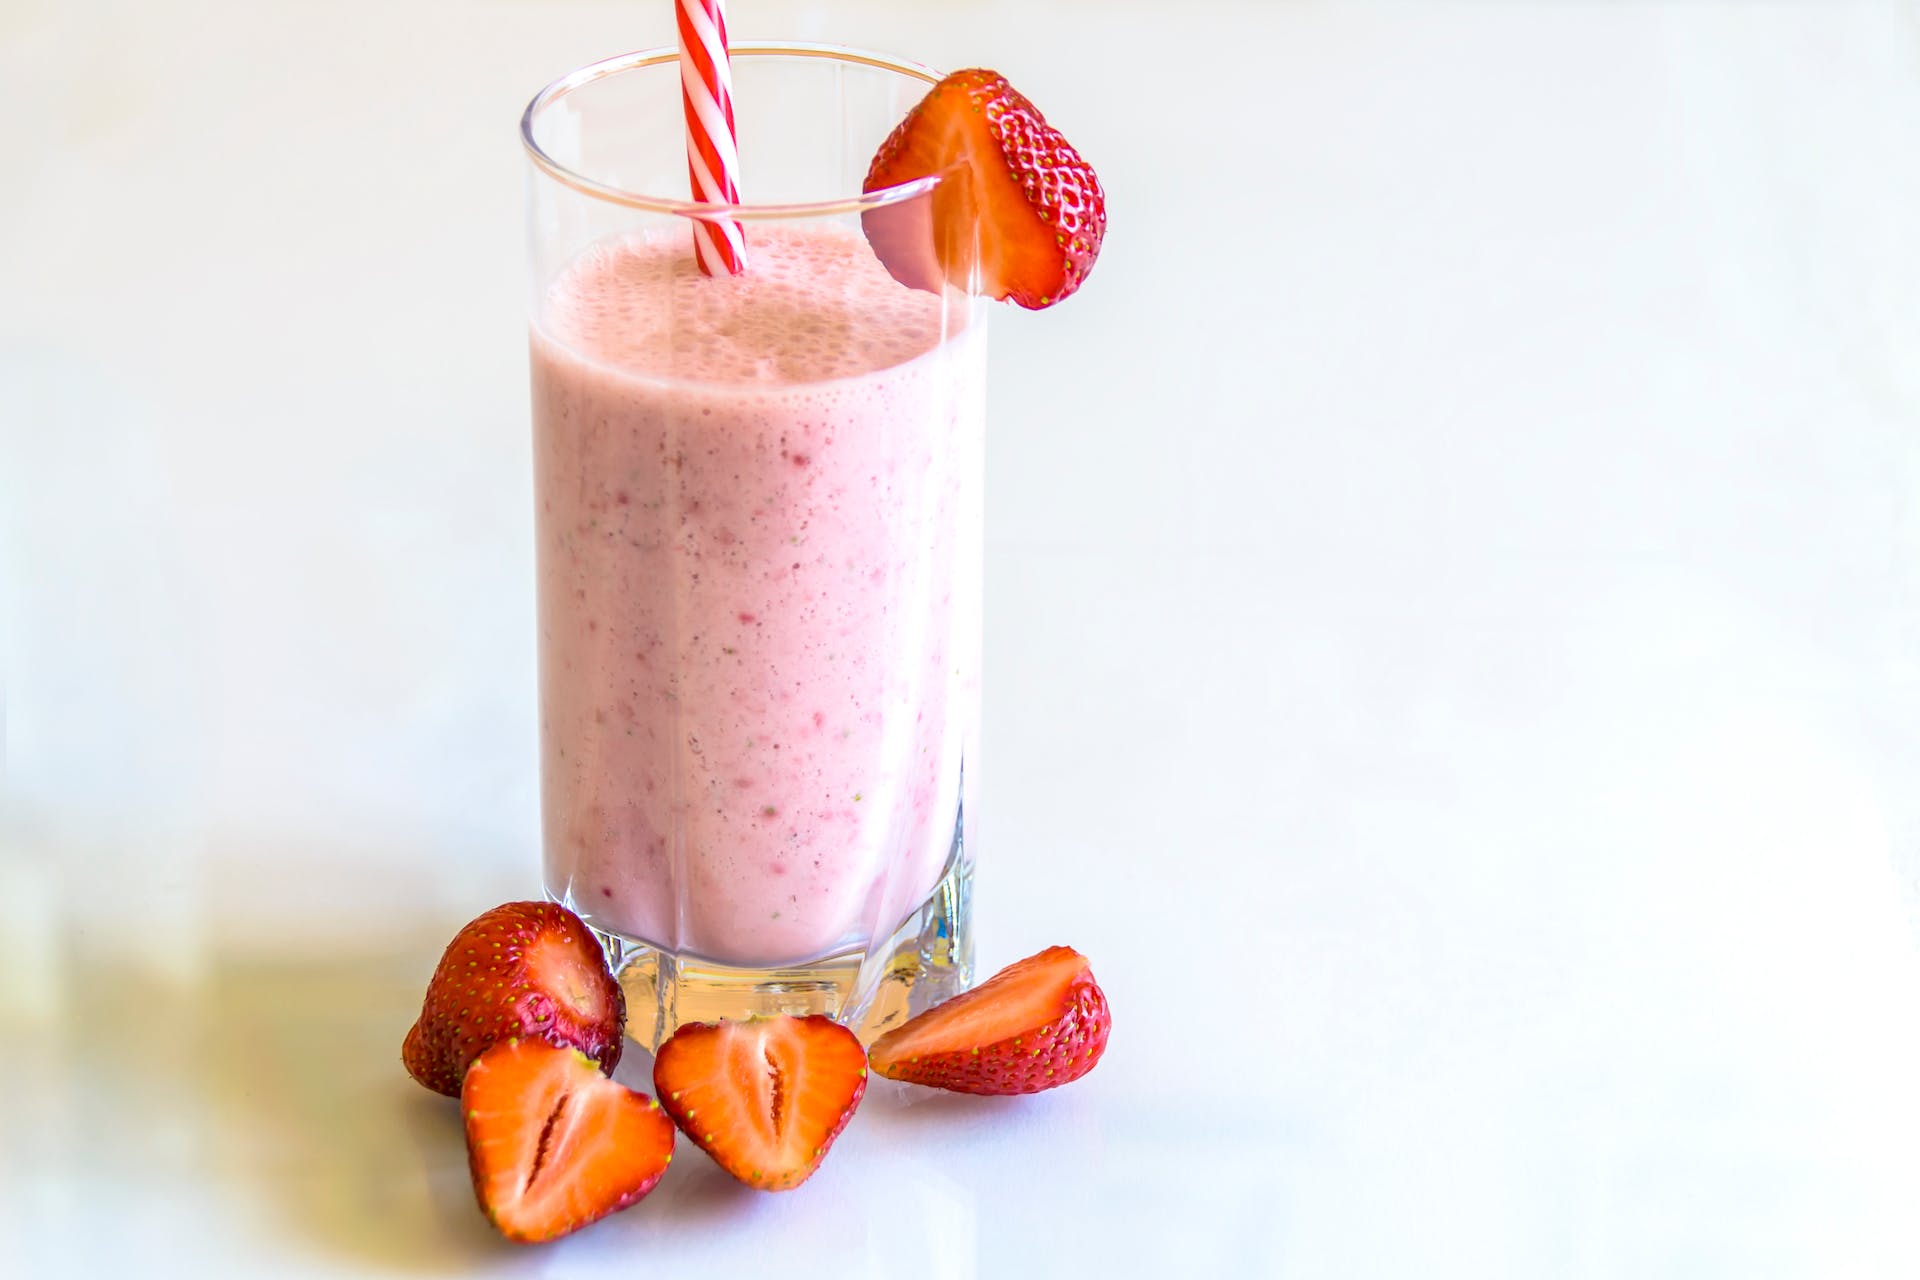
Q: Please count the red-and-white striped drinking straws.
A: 1